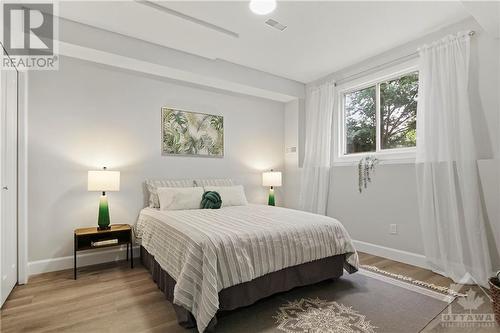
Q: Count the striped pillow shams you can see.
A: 2